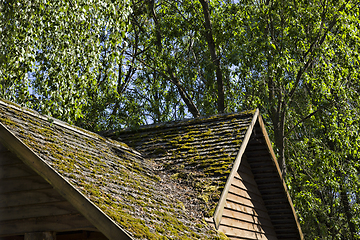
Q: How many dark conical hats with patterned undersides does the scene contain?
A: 0